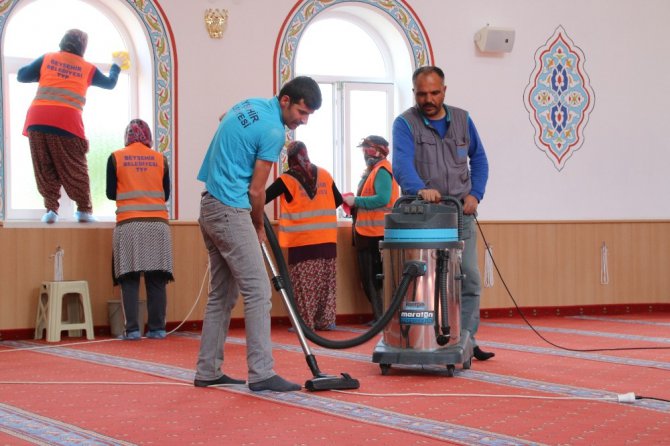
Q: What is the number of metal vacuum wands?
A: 1